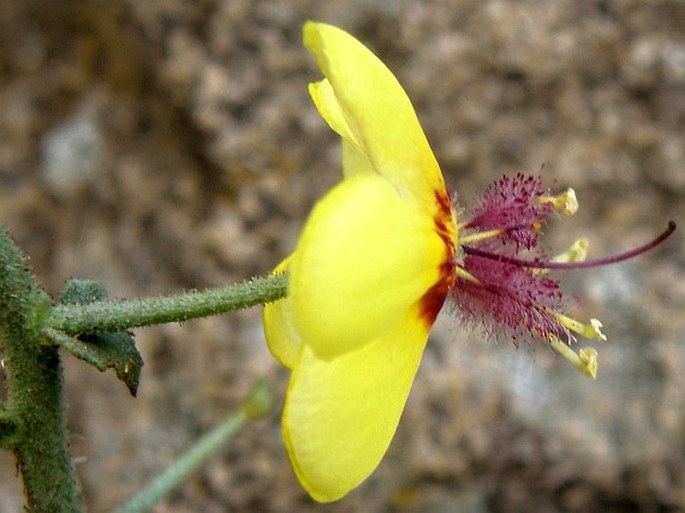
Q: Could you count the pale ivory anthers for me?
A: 4